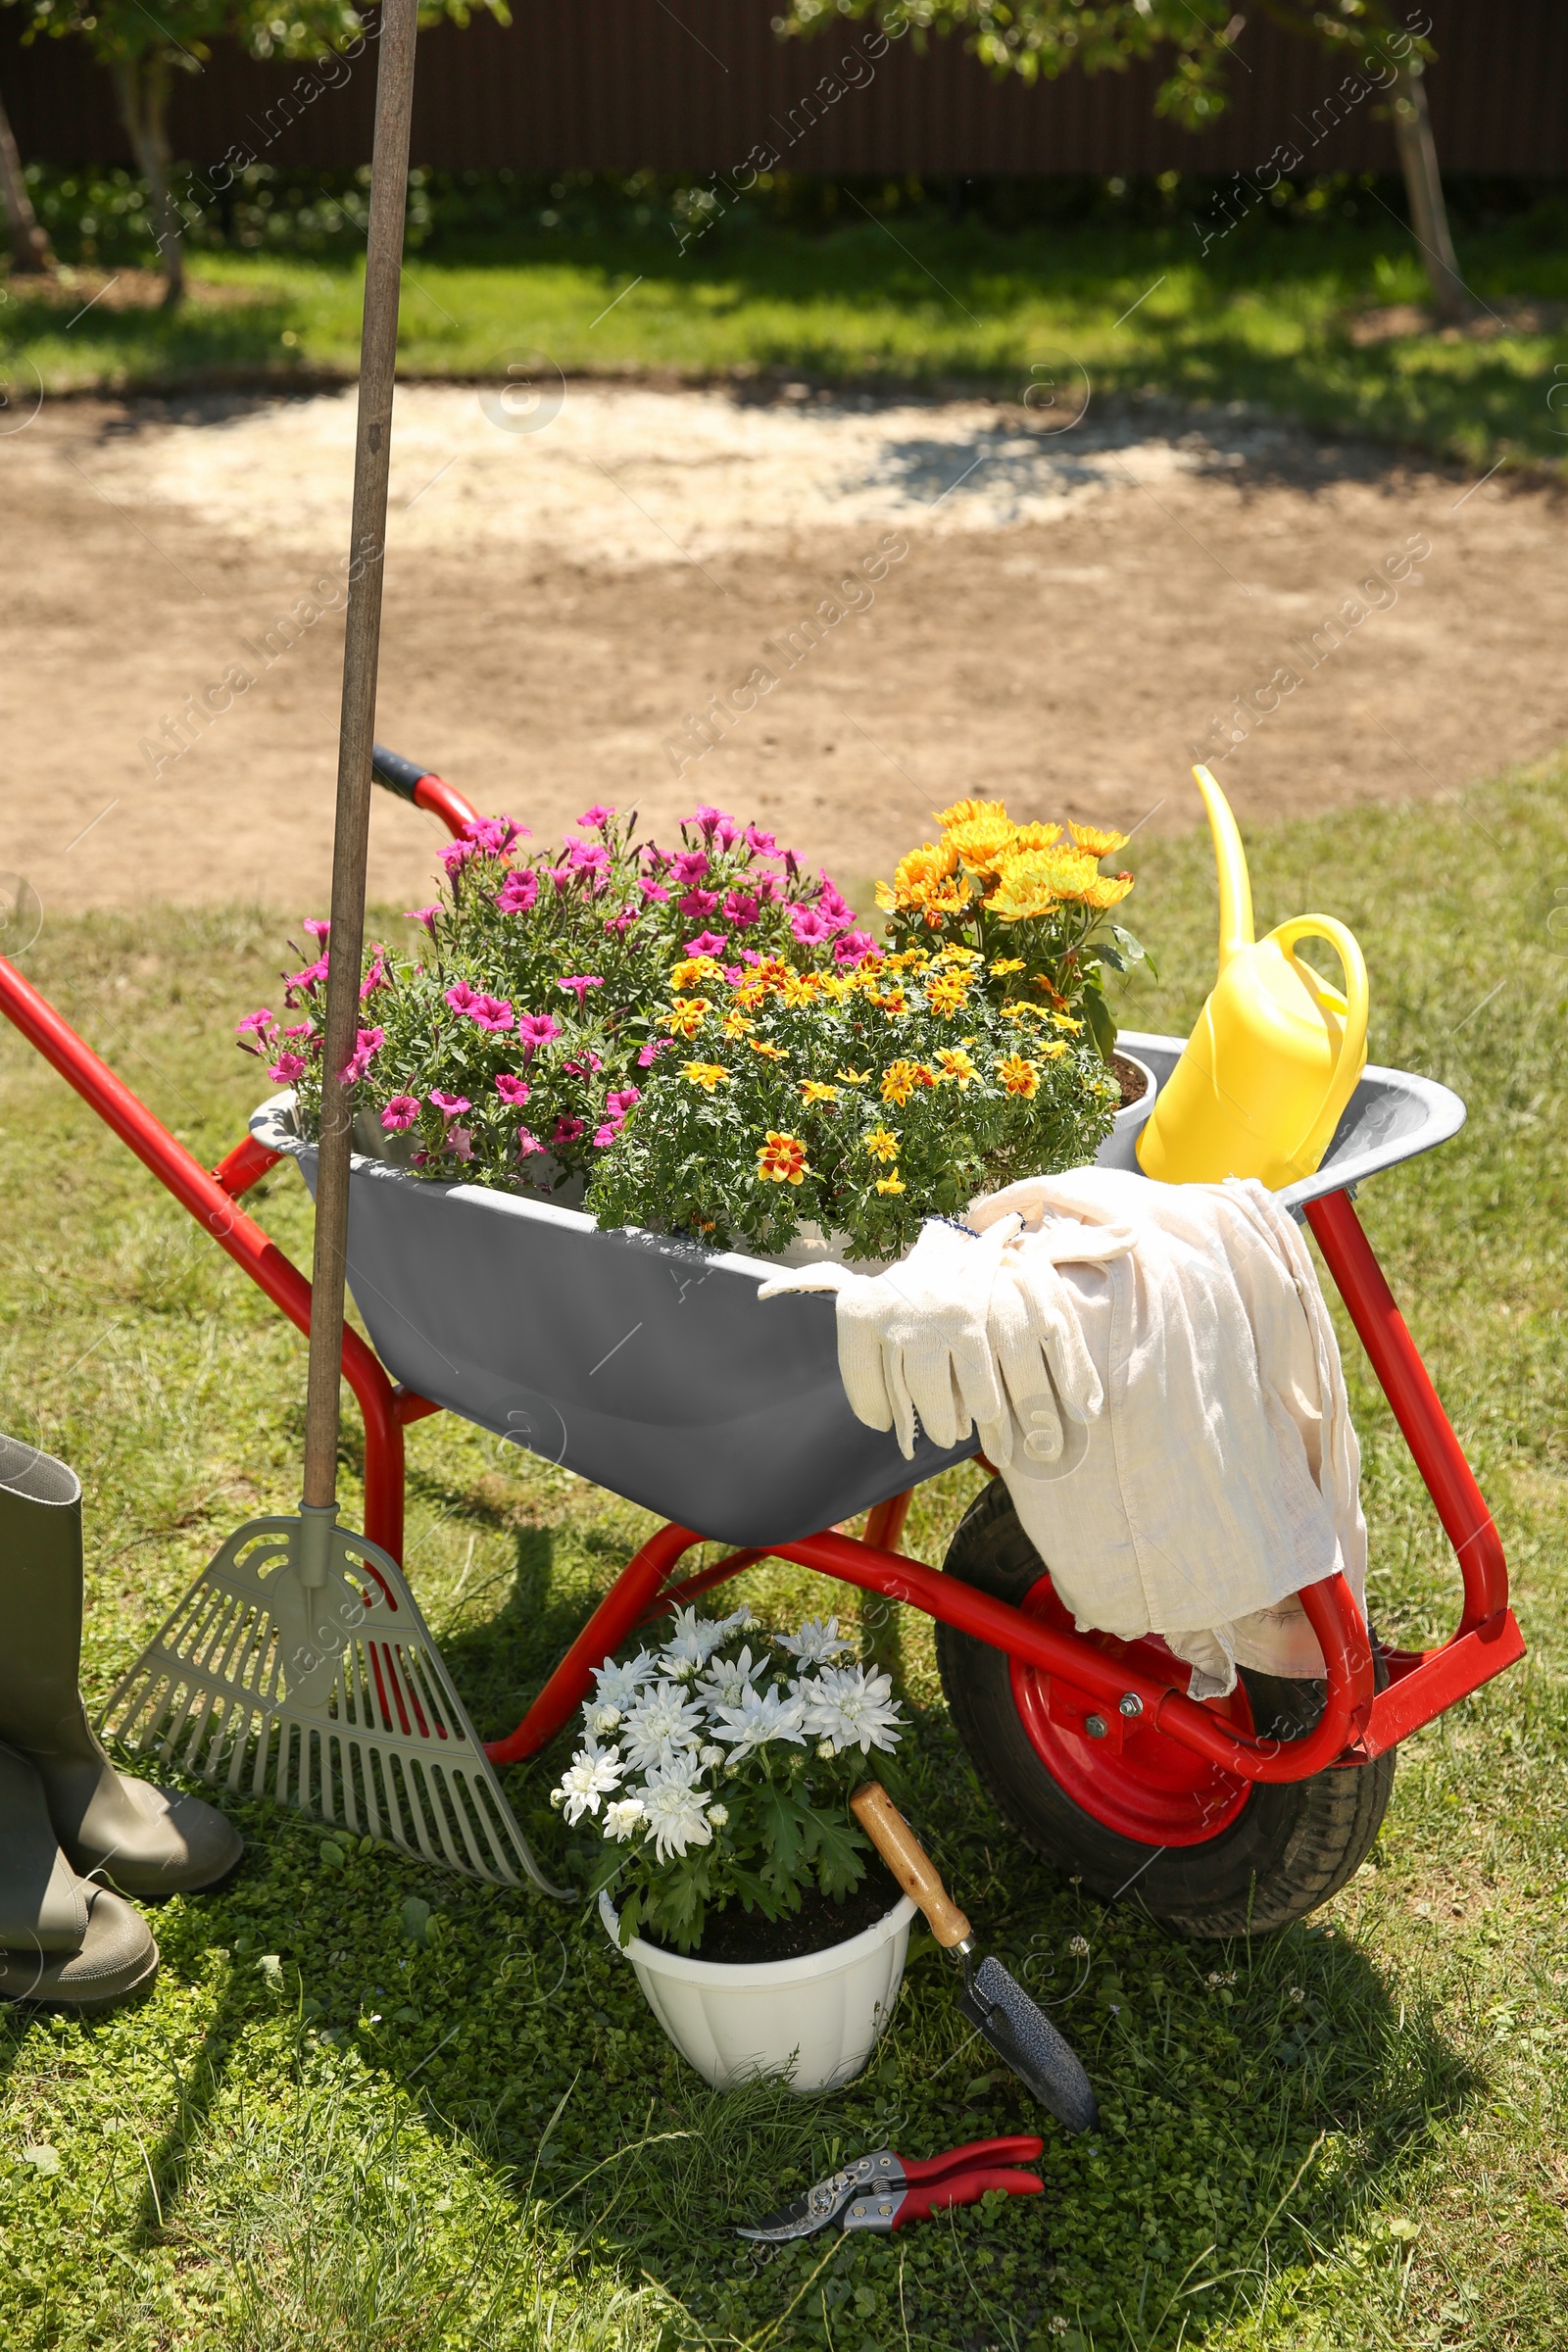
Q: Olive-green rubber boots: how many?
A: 2